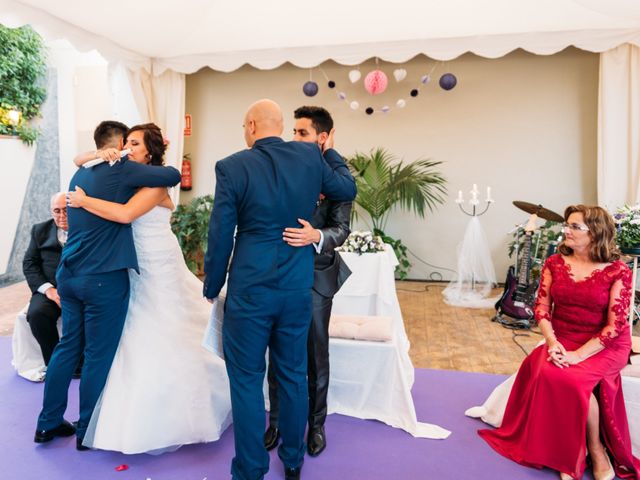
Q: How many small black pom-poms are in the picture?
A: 3